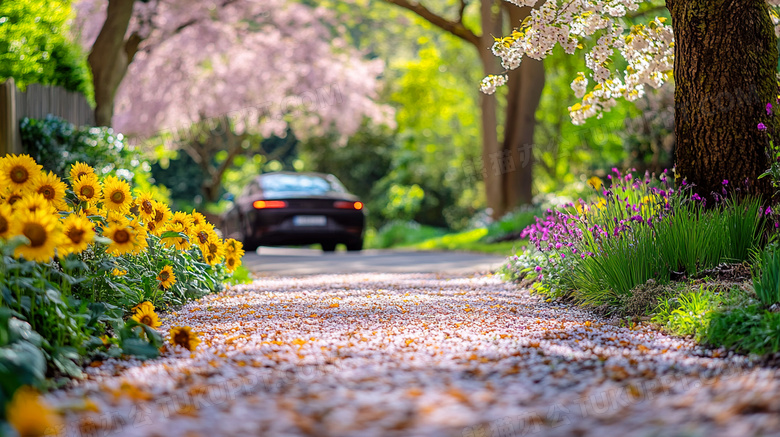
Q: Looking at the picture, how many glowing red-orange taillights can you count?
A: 2